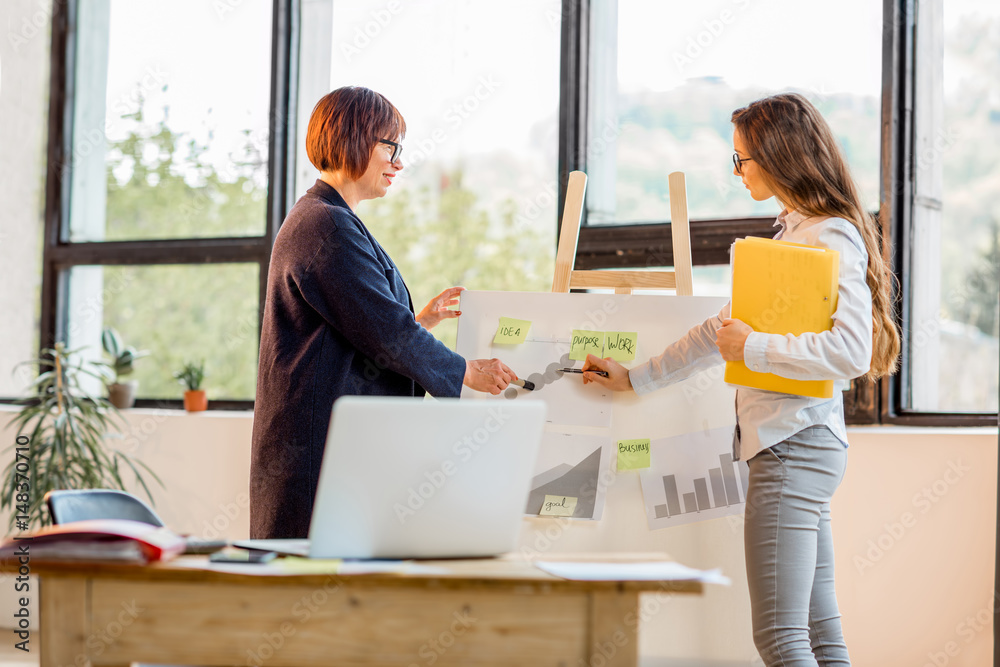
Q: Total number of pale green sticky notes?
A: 5